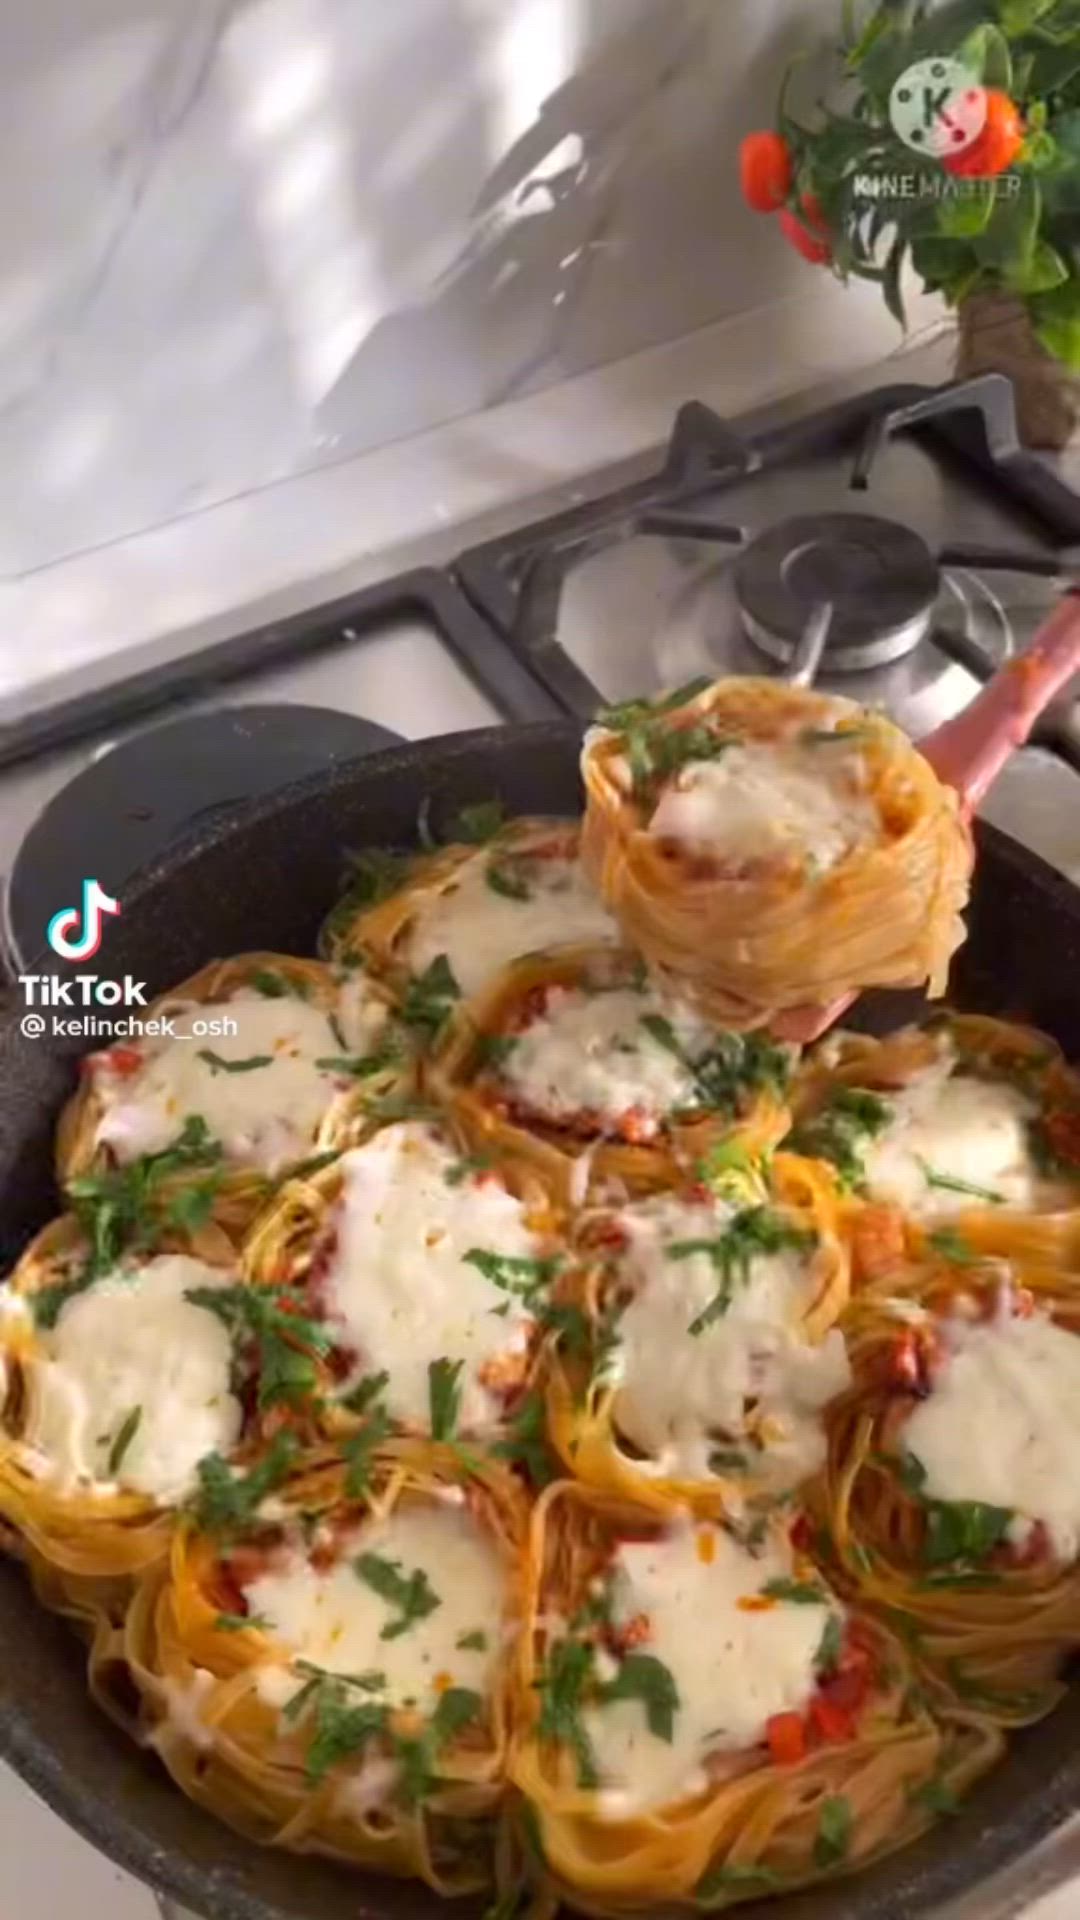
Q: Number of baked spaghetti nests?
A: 11